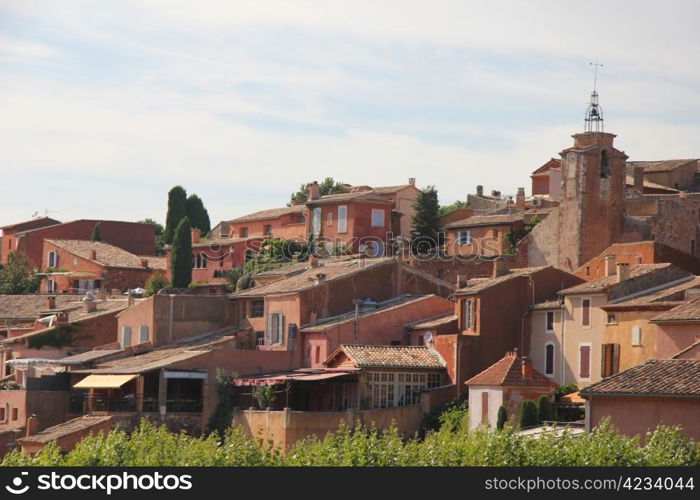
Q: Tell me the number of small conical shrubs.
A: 3